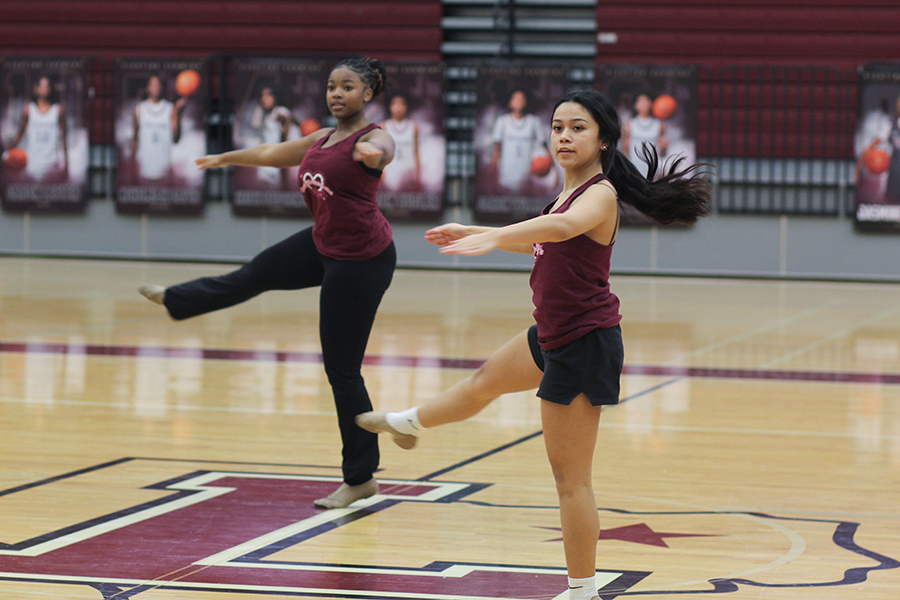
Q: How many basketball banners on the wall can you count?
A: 7